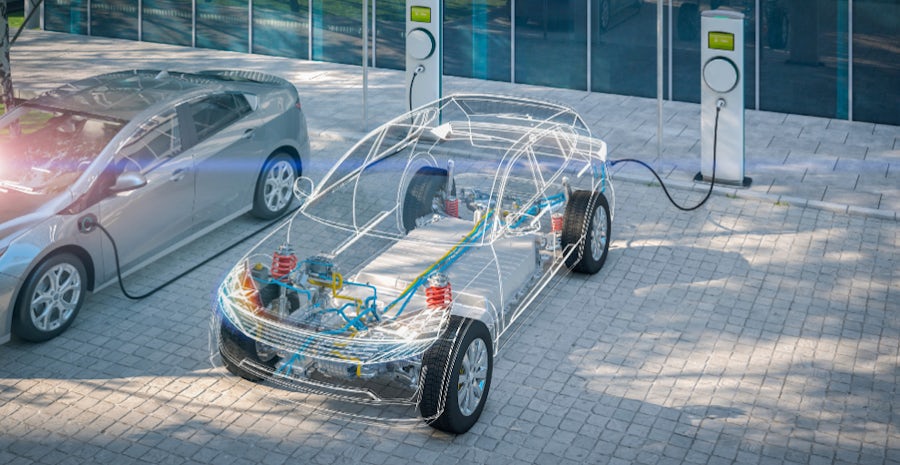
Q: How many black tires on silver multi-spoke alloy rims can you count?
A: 4